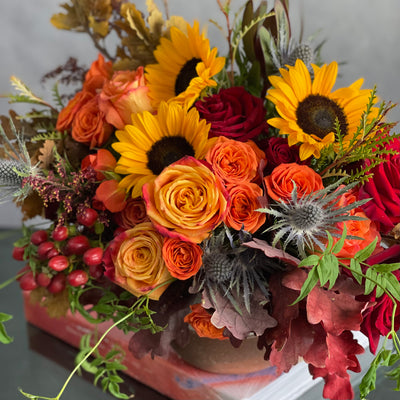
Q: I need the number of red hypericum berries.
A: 15